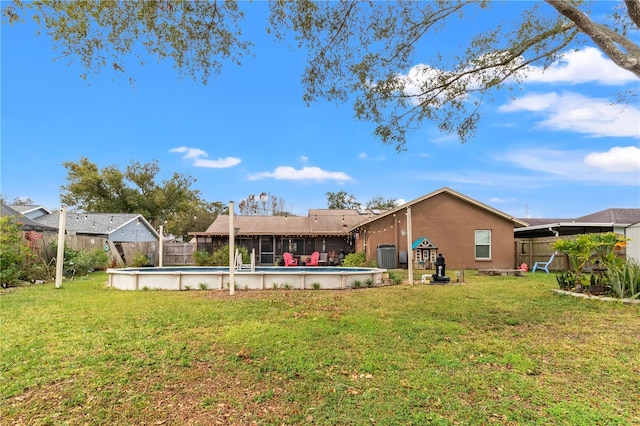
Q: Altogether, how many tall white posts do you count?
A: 4